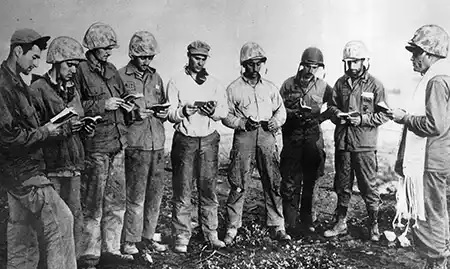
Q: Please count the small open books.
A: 9